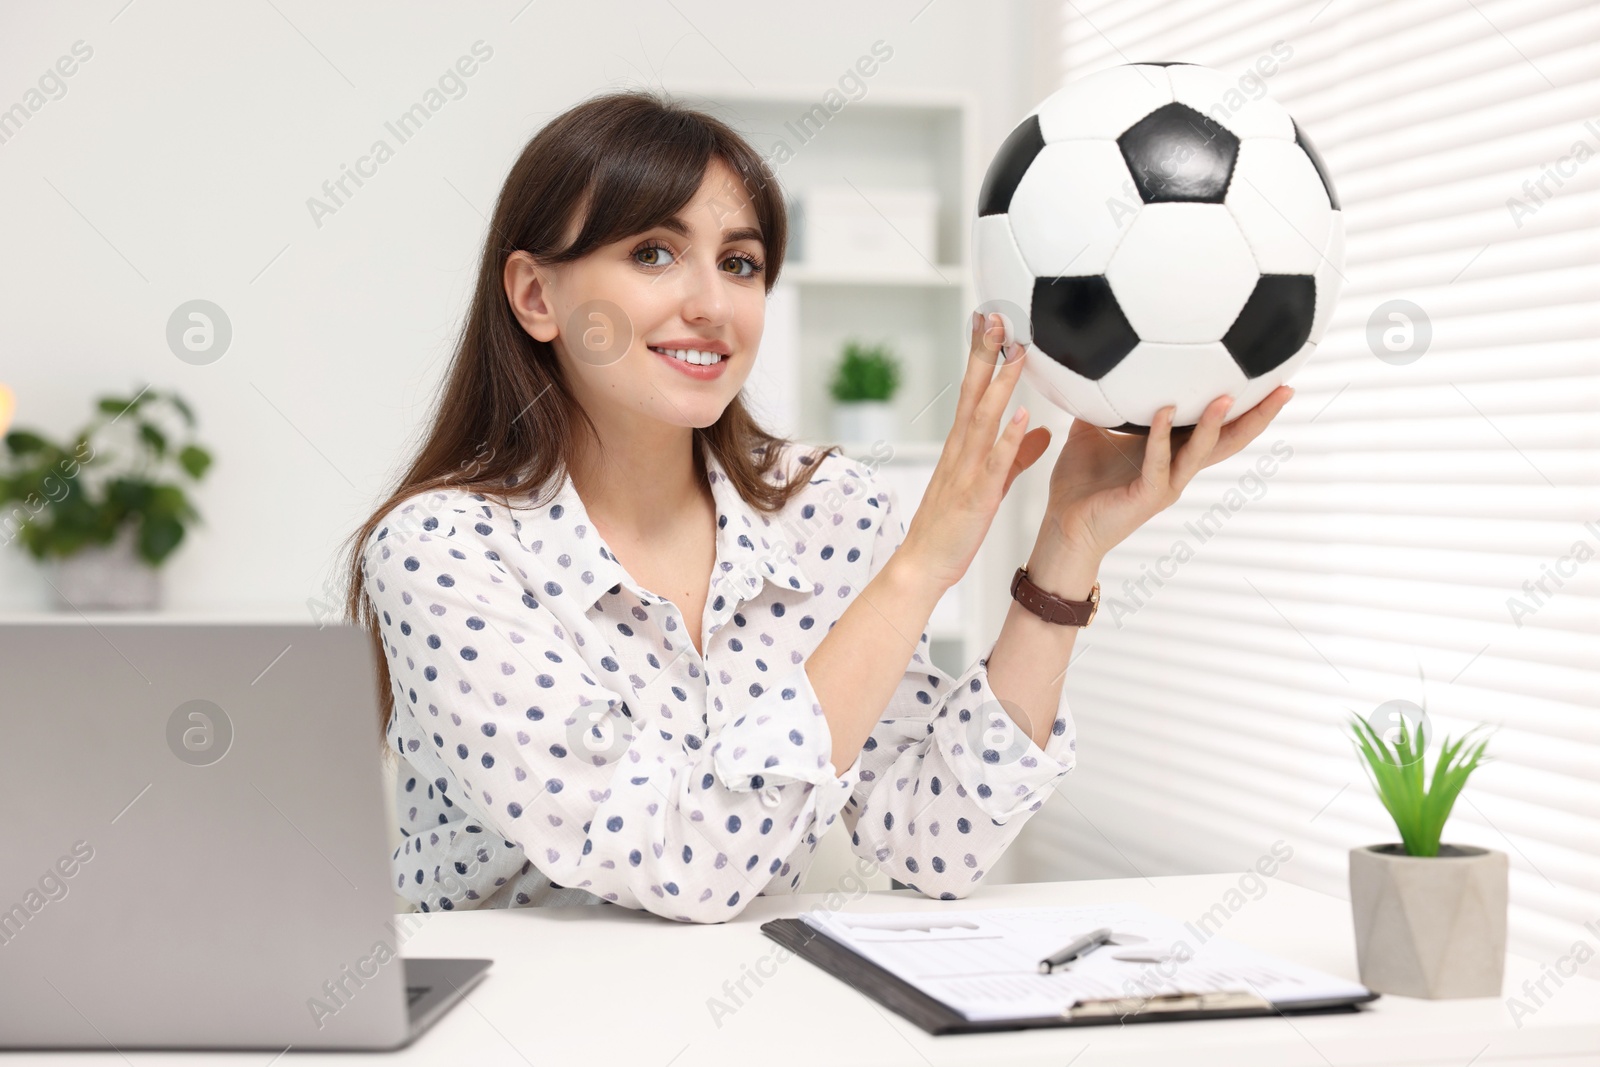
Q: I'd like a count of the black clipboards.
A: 1